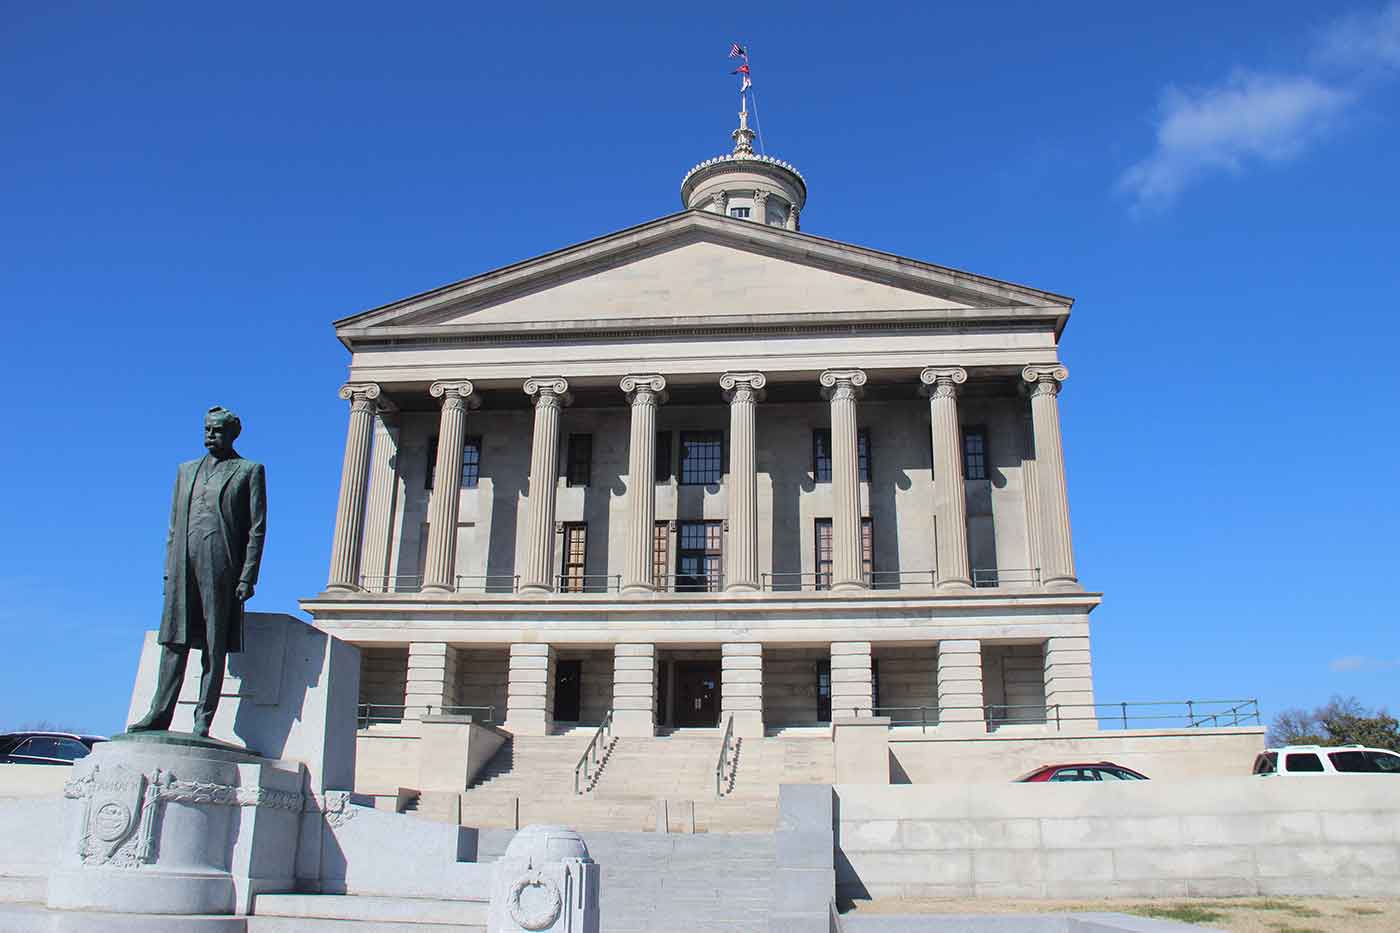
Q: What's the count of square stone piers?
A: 7